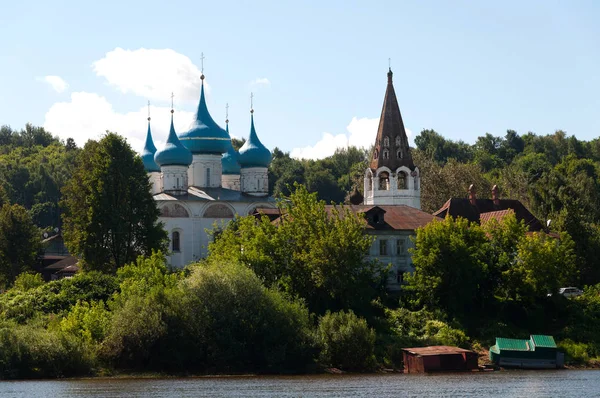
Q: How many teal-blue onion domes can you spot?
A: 5